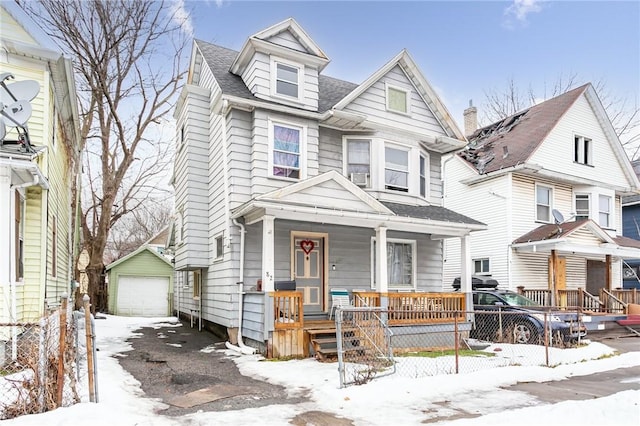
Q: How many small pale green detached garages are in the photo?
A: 1